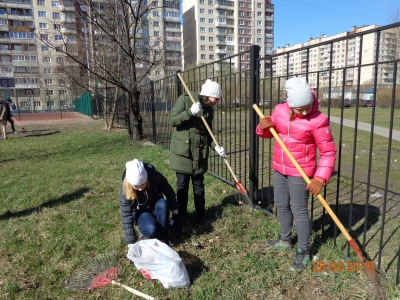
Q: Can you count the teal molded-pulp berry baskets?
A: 0